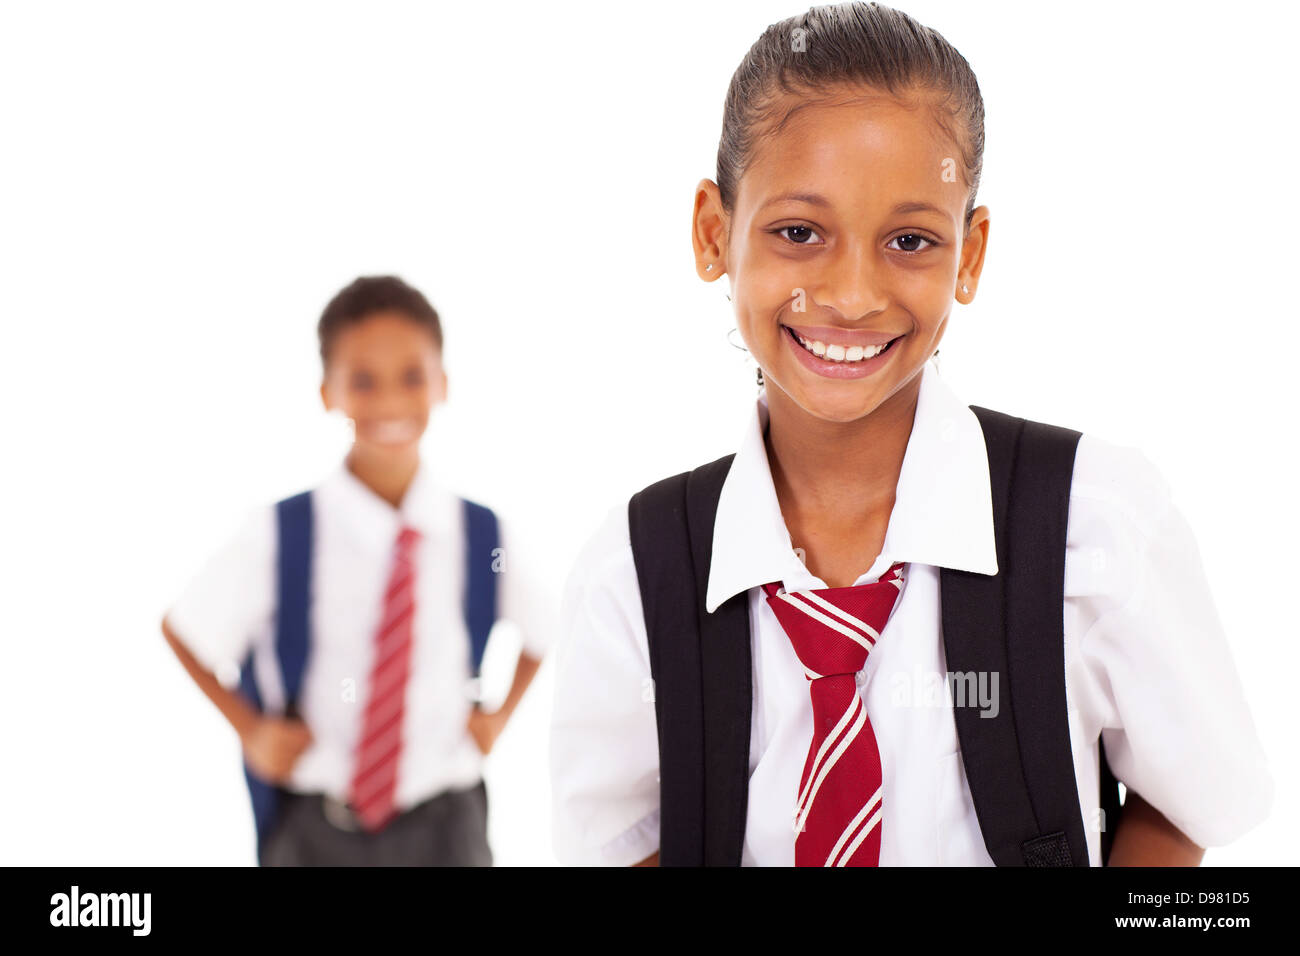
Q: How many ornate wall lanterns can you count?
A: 0